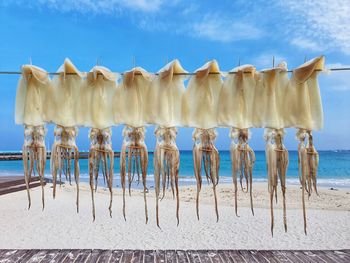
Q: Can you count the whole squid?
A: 9